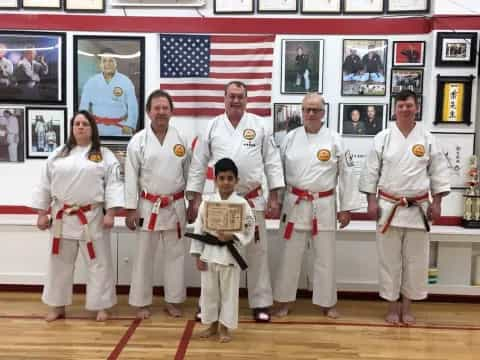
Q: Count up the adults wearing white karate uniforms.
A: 5